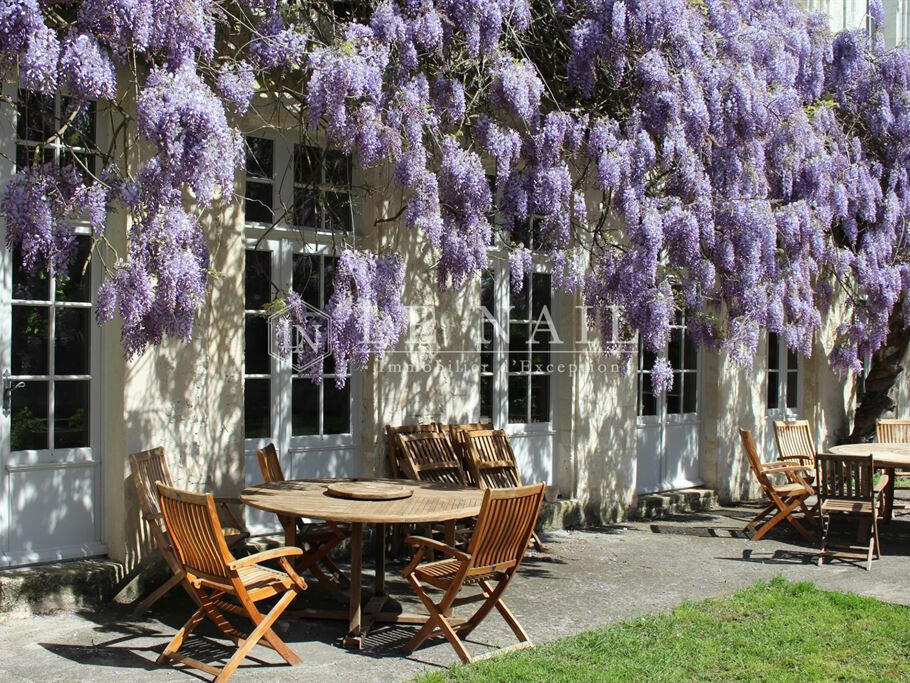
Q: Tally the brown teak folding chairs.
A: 12